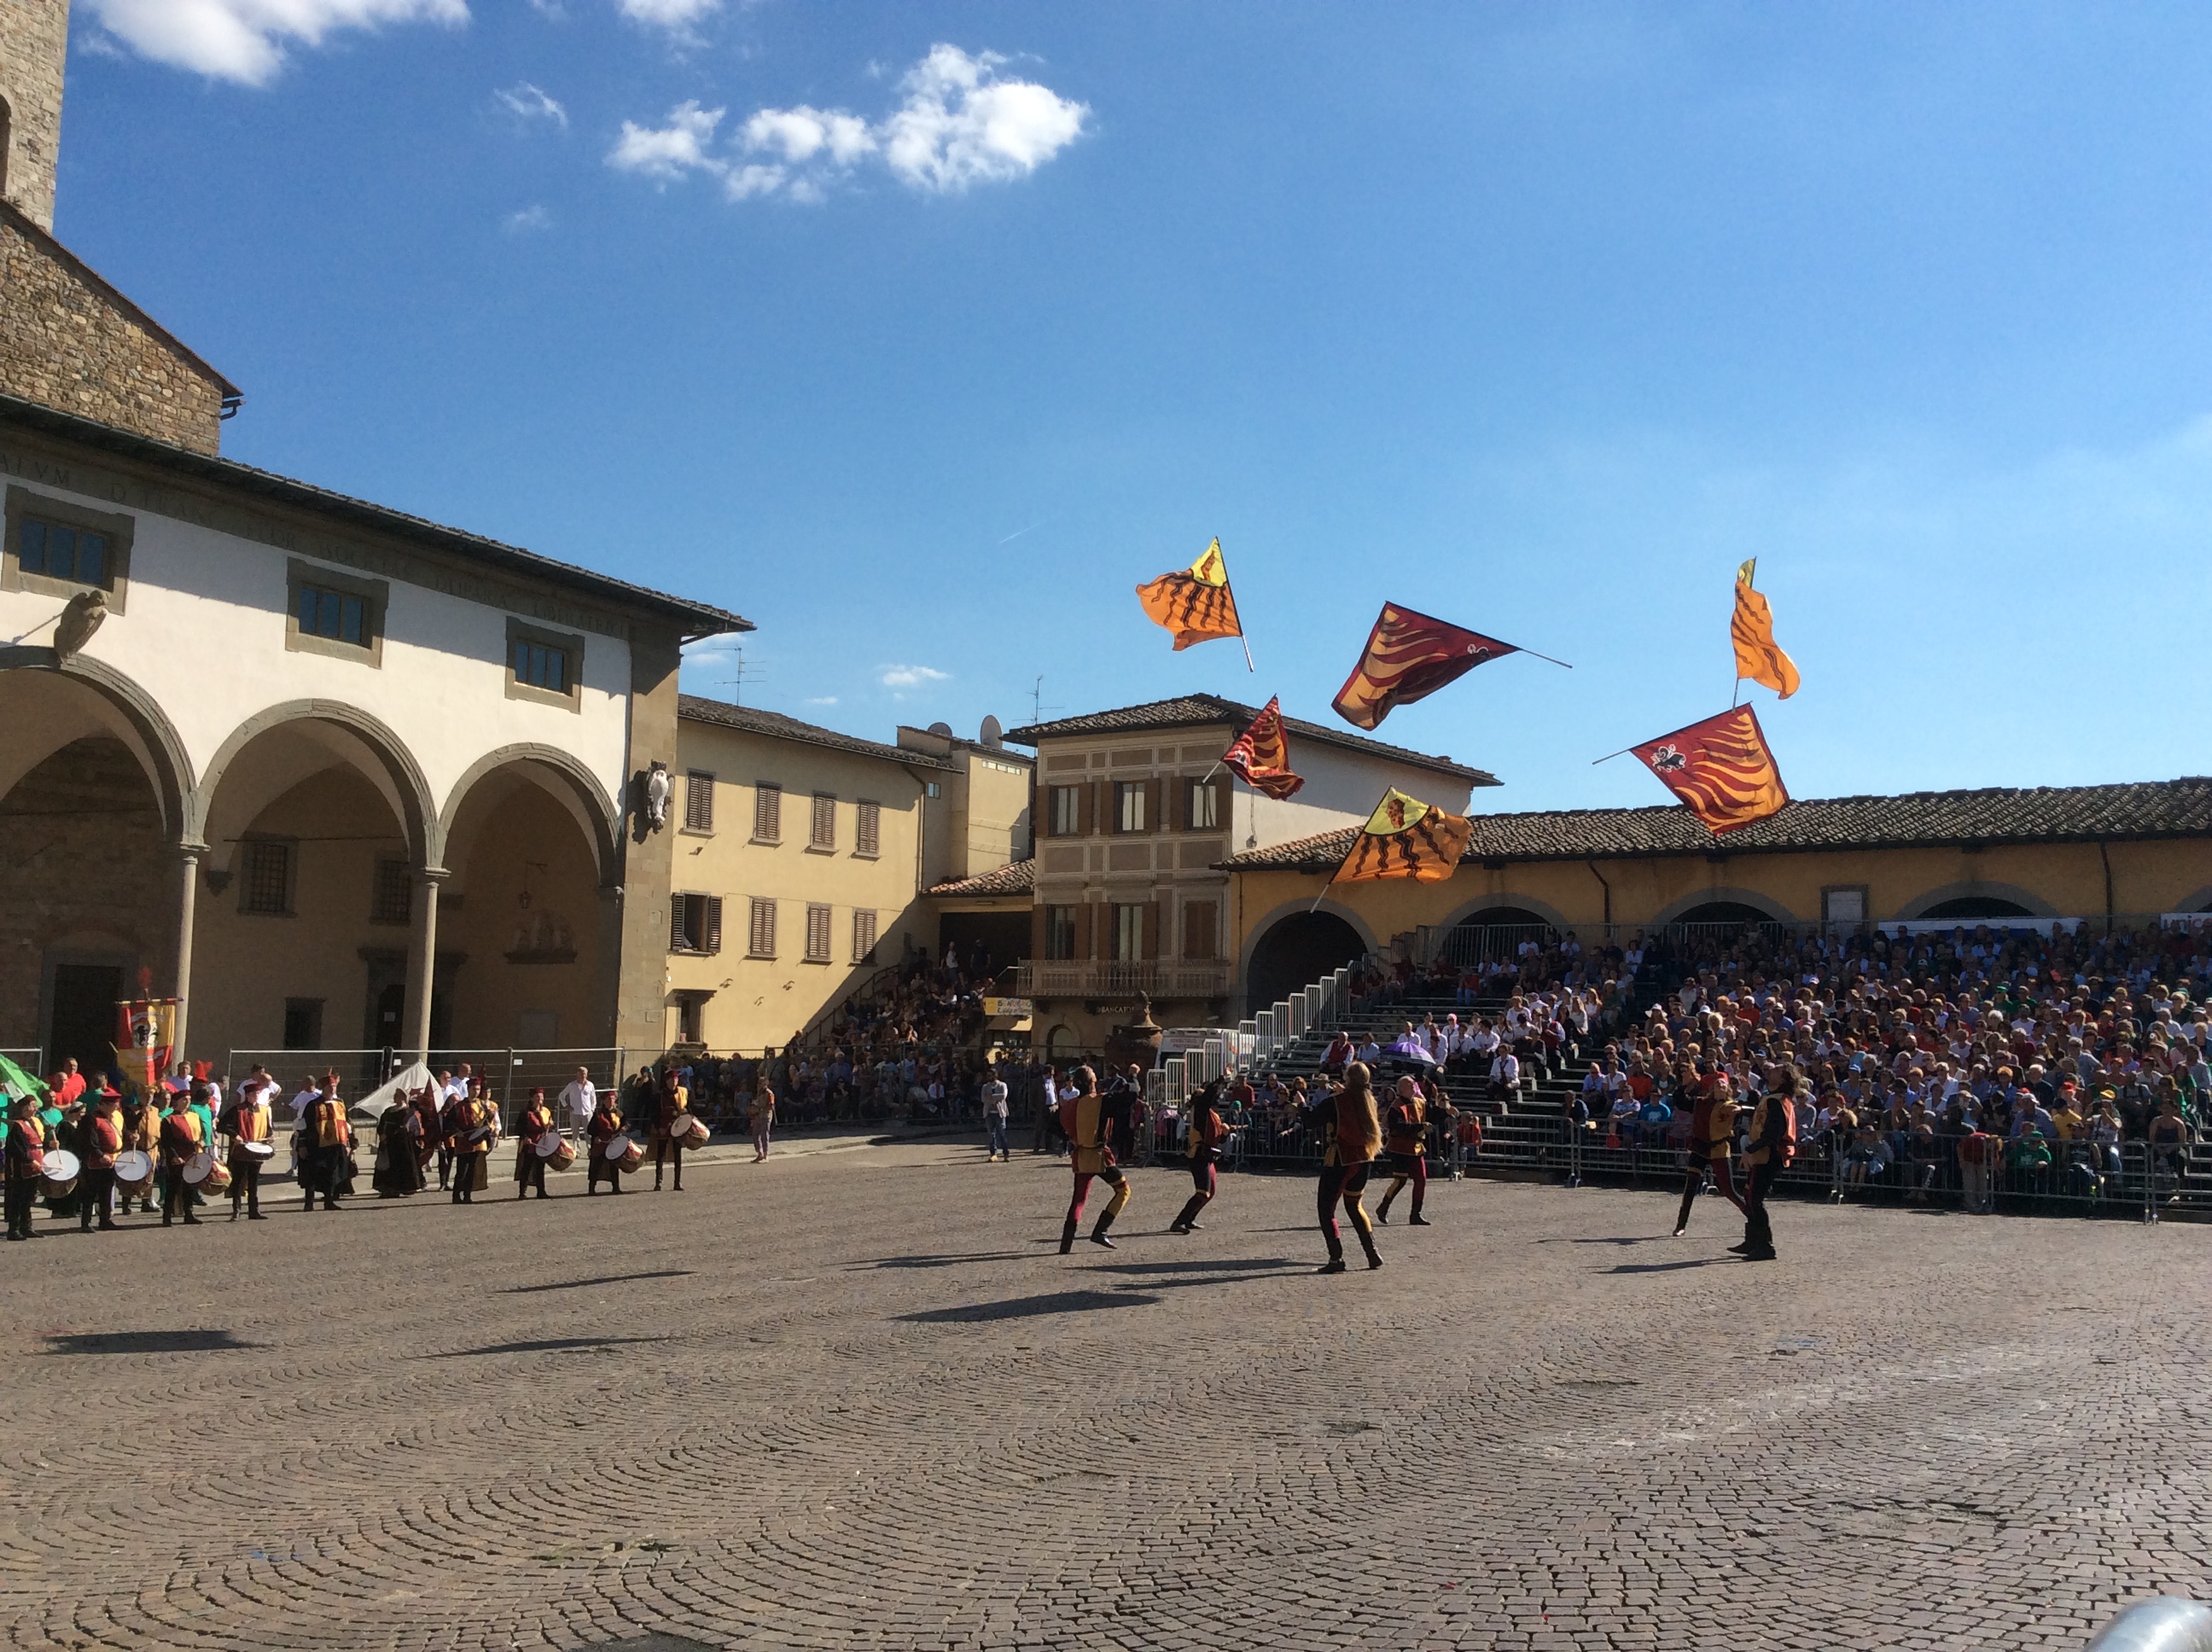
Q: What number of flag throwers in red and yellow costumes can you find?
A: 6